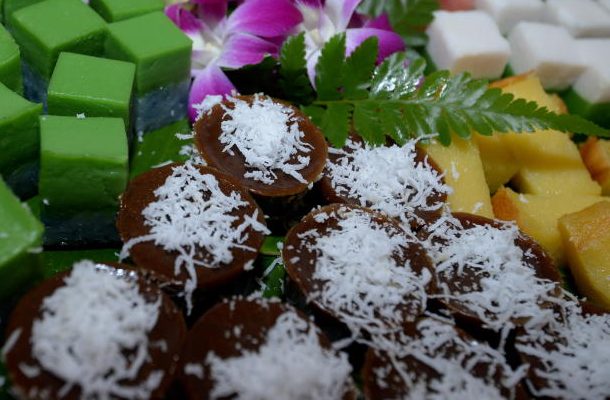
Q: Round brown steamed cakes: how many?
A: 9